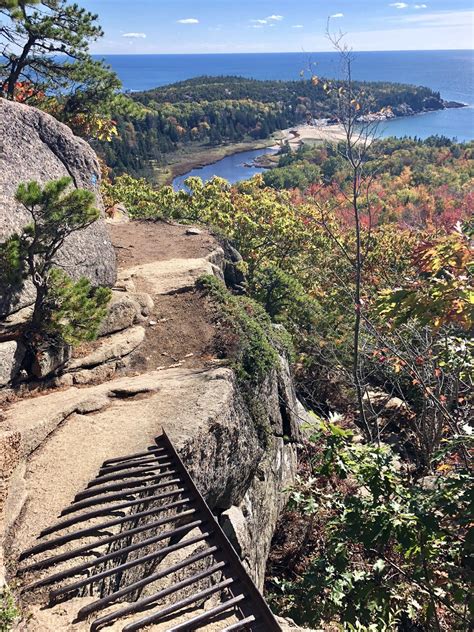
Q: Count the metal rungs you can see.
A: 15